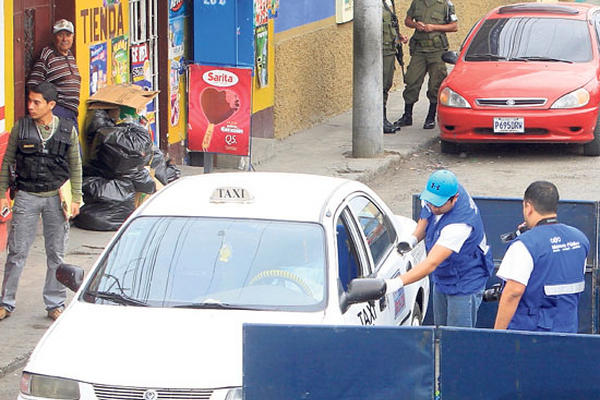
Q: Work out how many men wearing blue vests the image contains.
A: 2